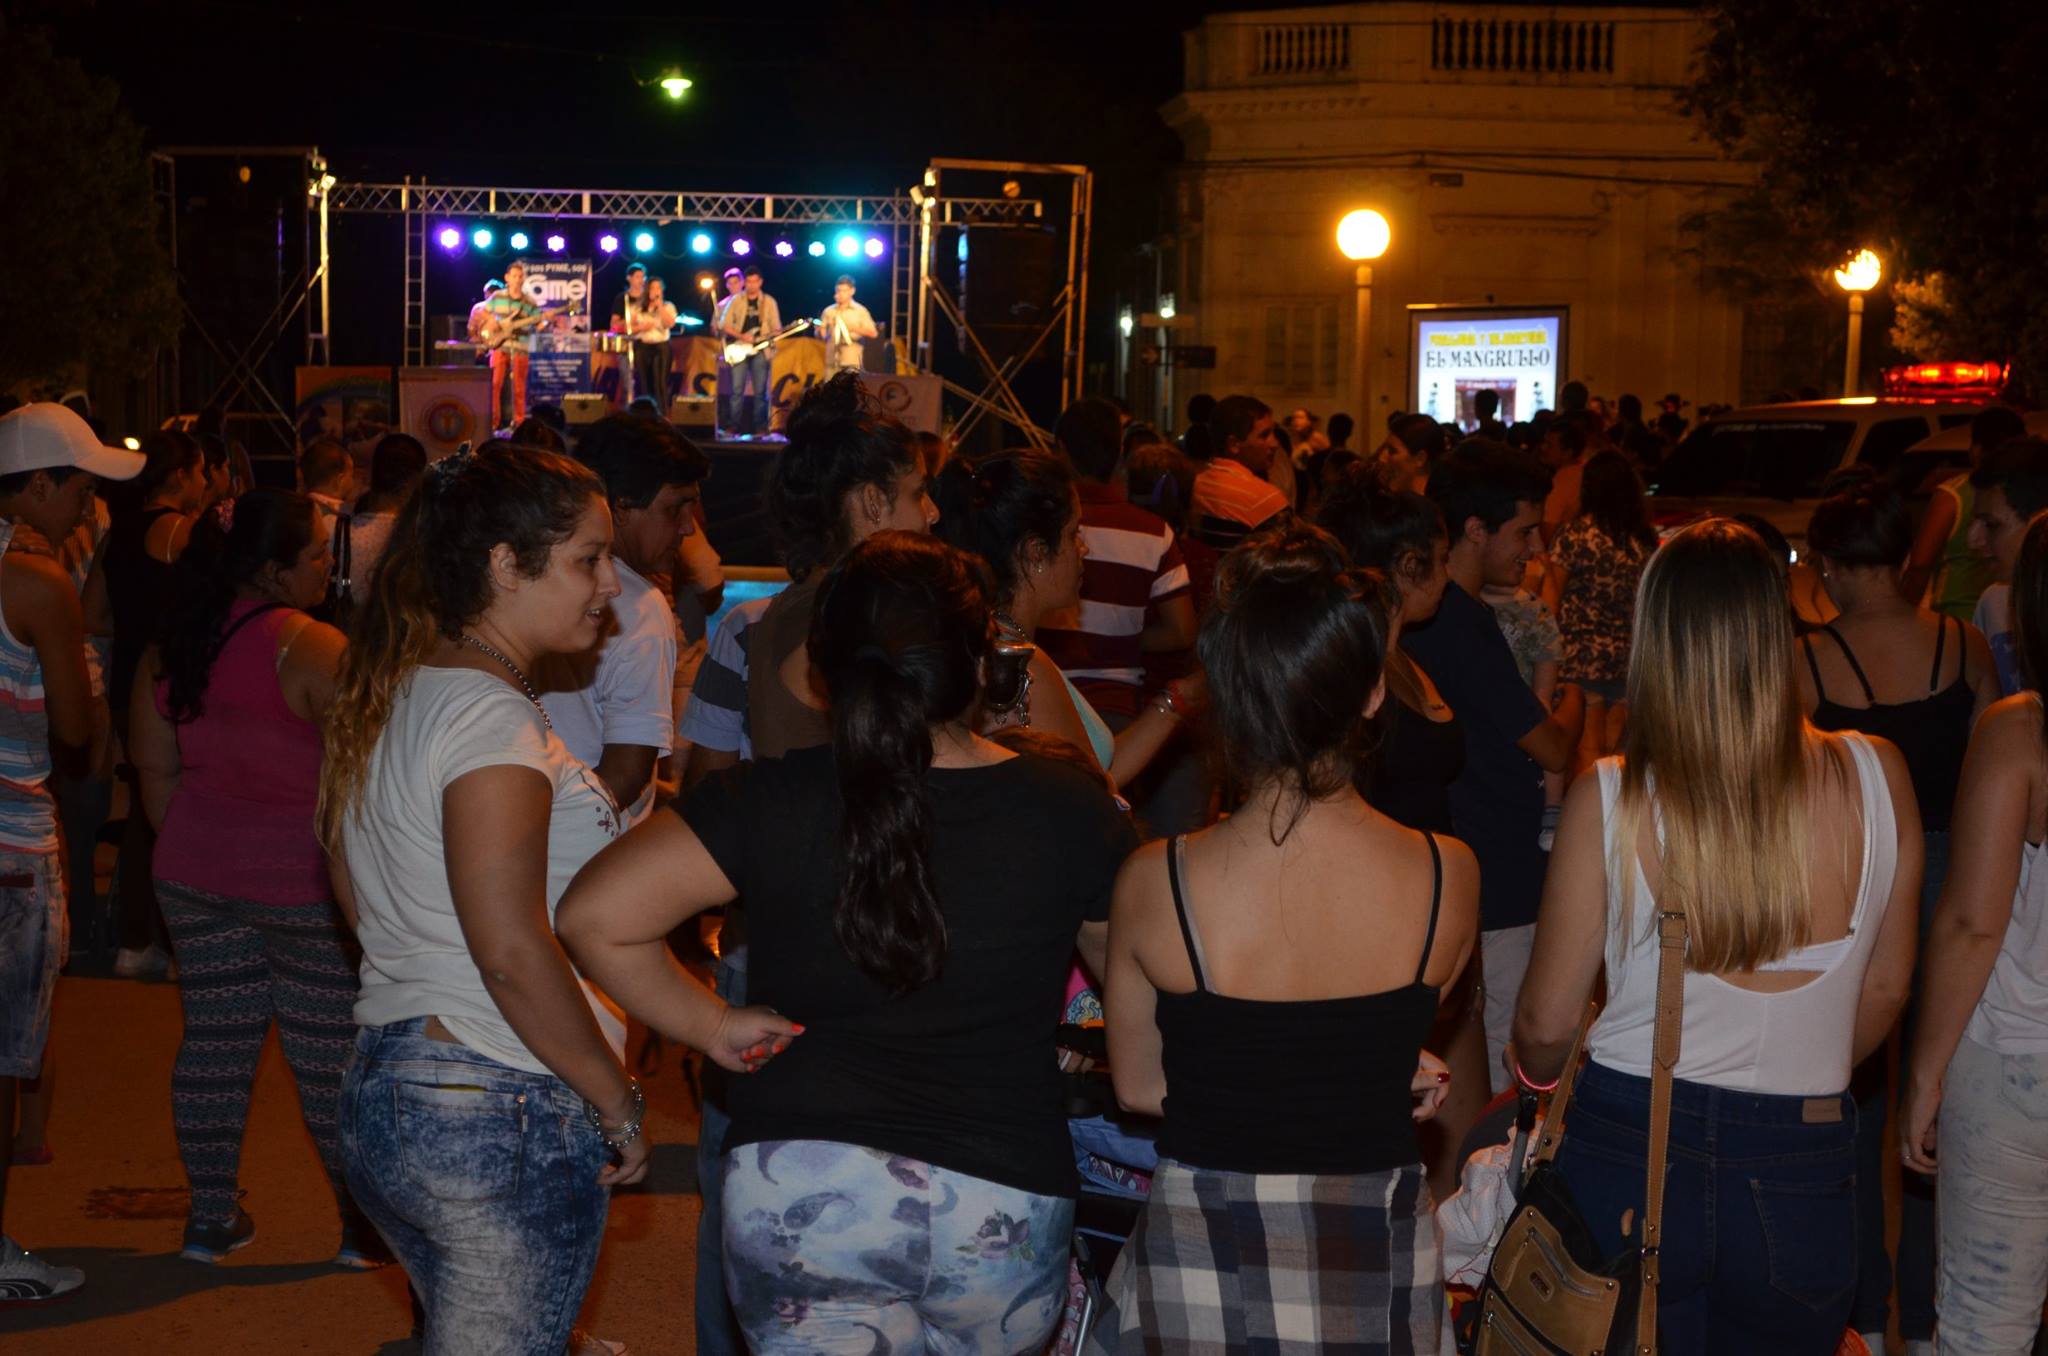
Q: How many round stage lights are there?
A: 12